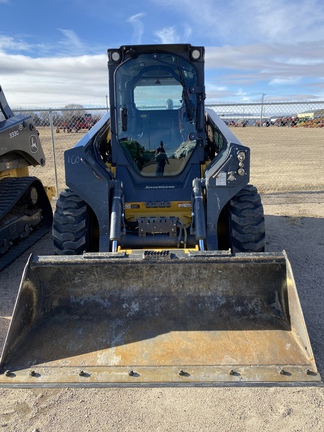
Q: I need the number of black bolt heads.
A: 8